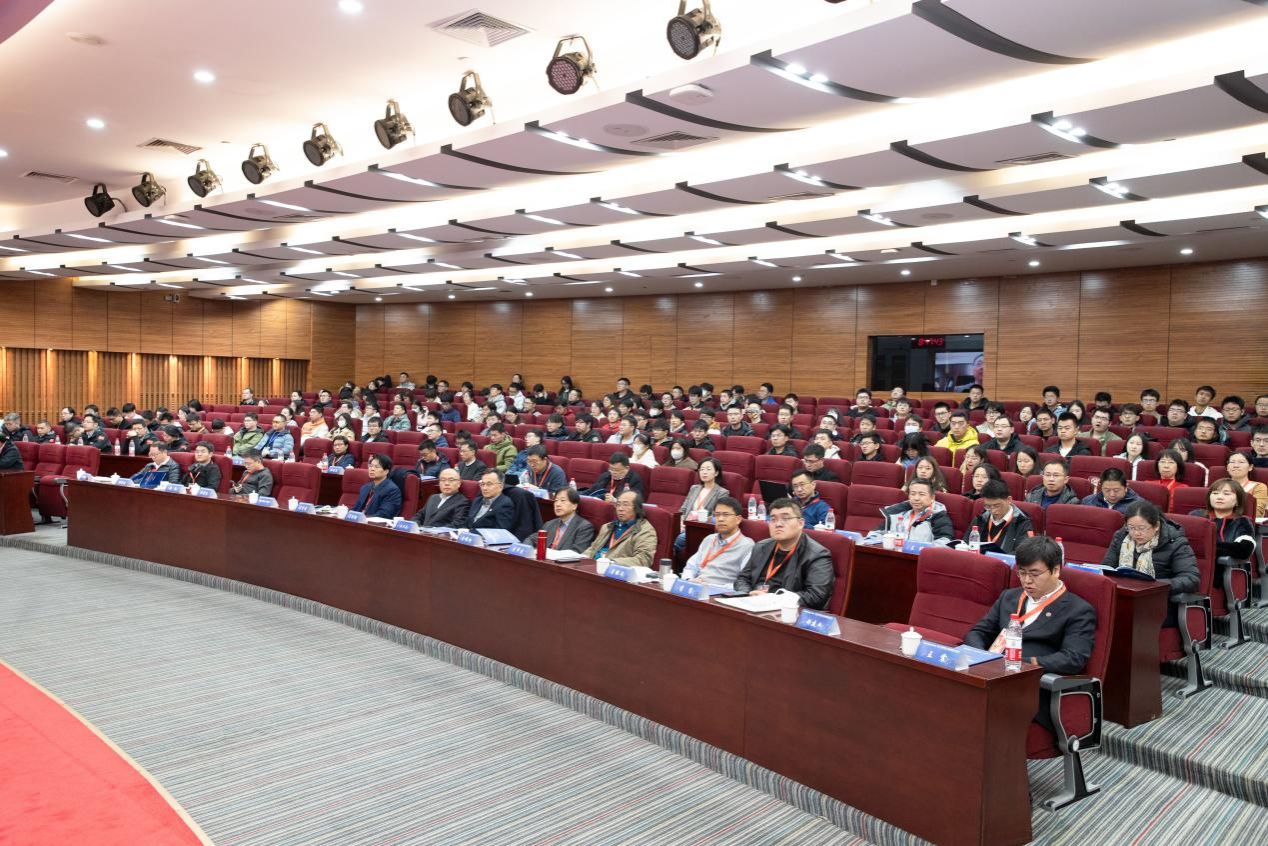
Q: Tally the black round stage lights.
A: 9